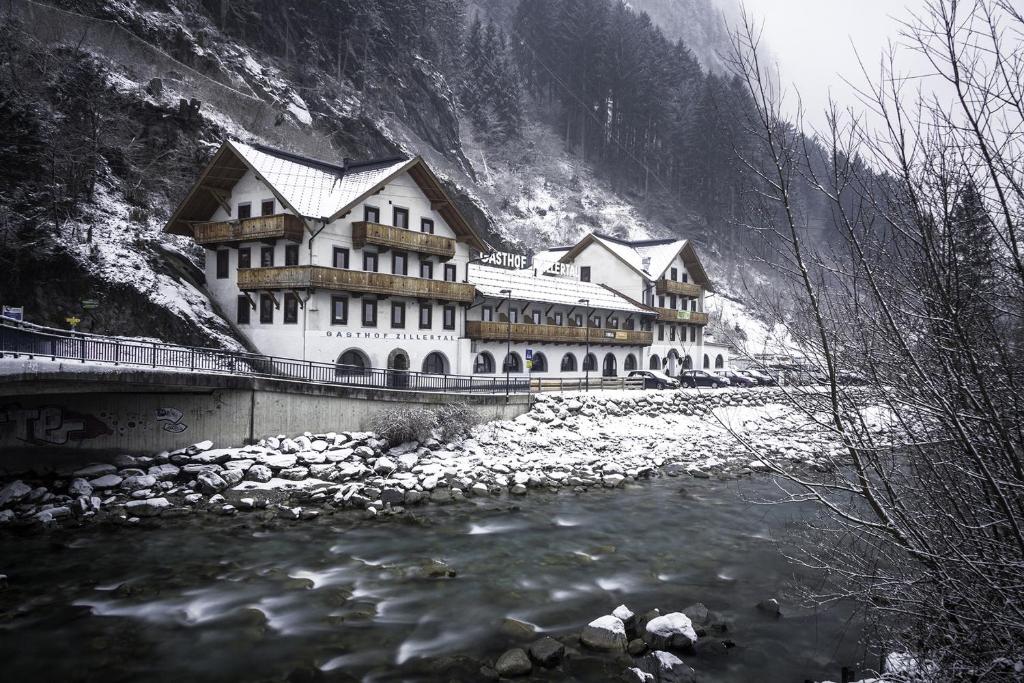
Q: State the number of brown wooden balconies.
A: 6